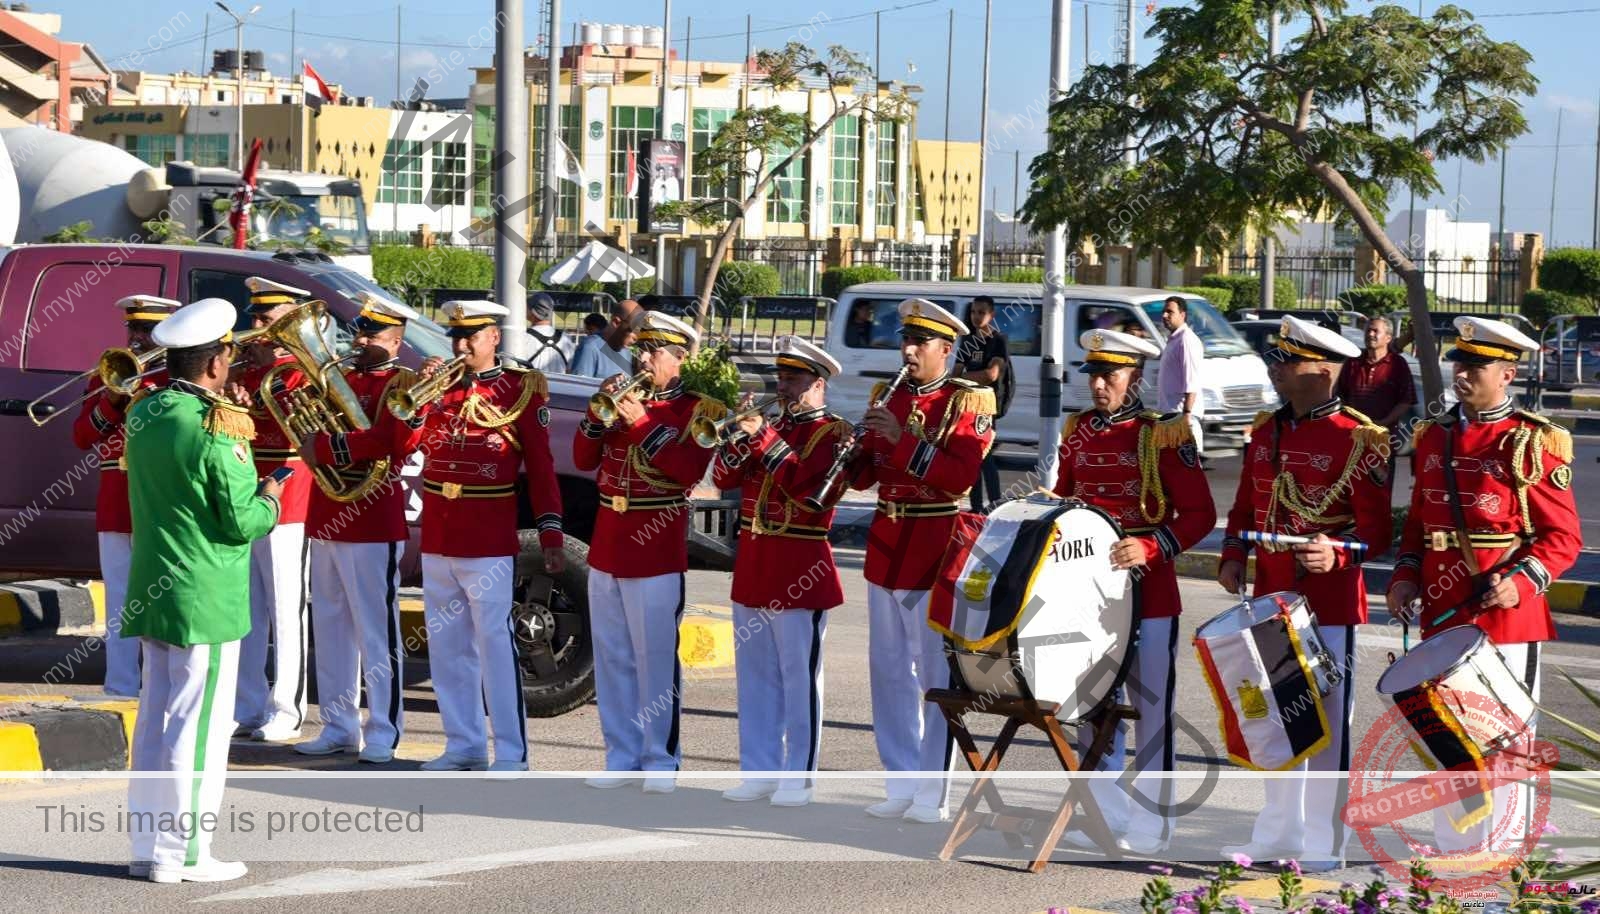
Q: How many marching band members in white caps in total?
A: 11